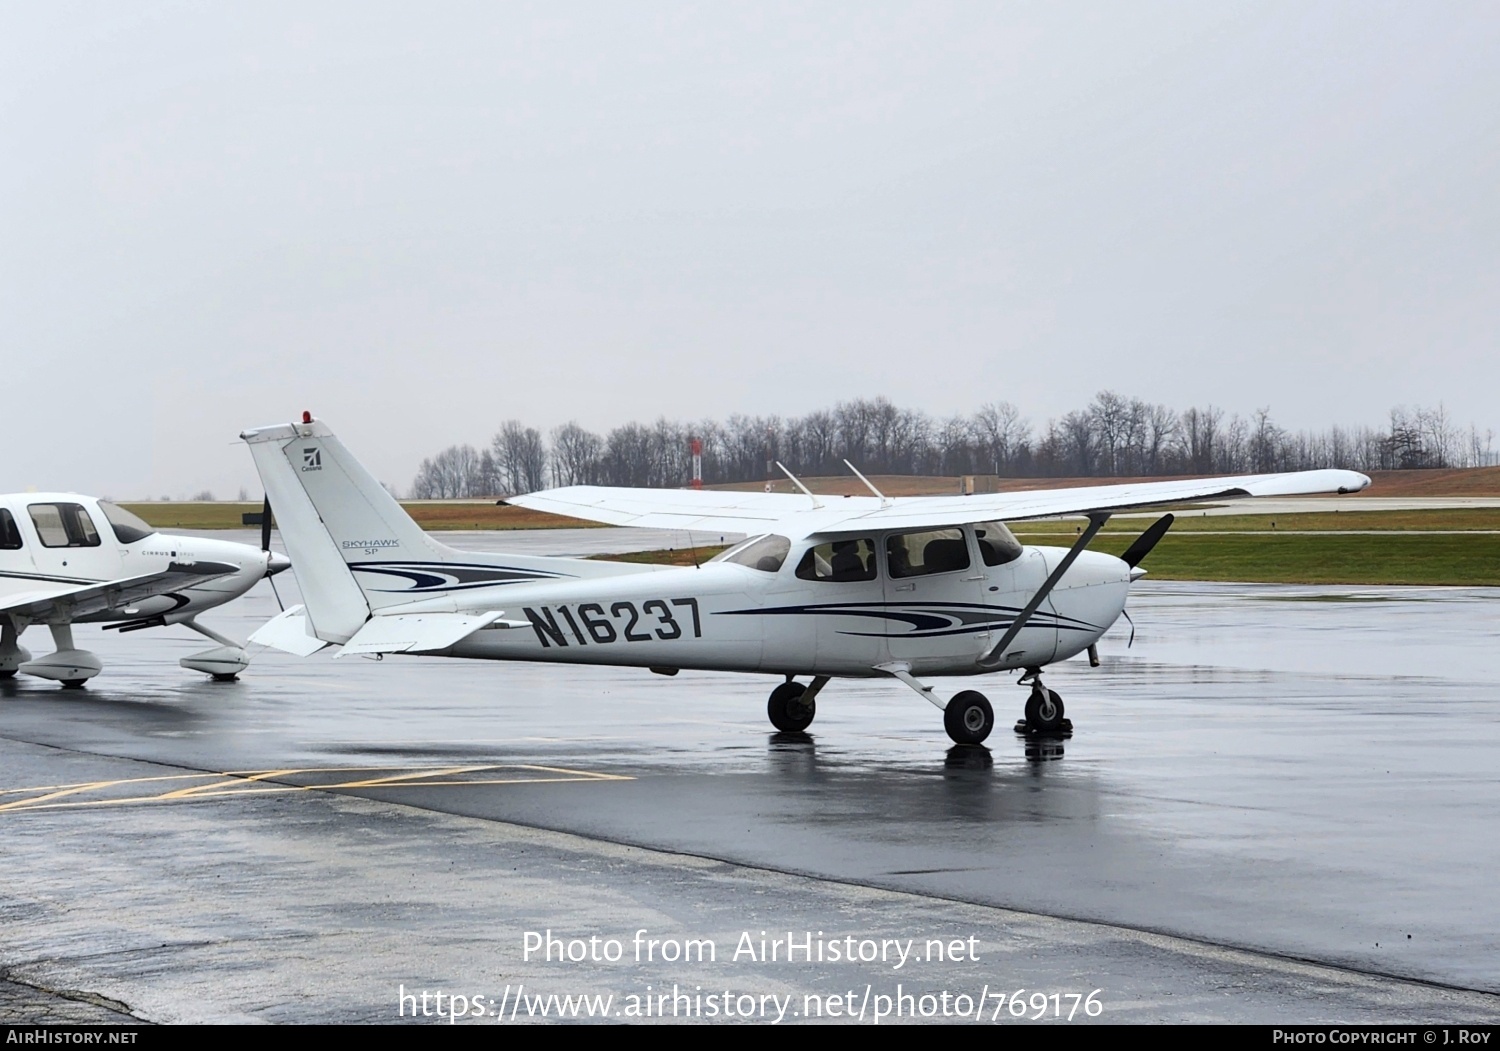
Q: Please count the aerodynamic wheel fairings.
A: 3